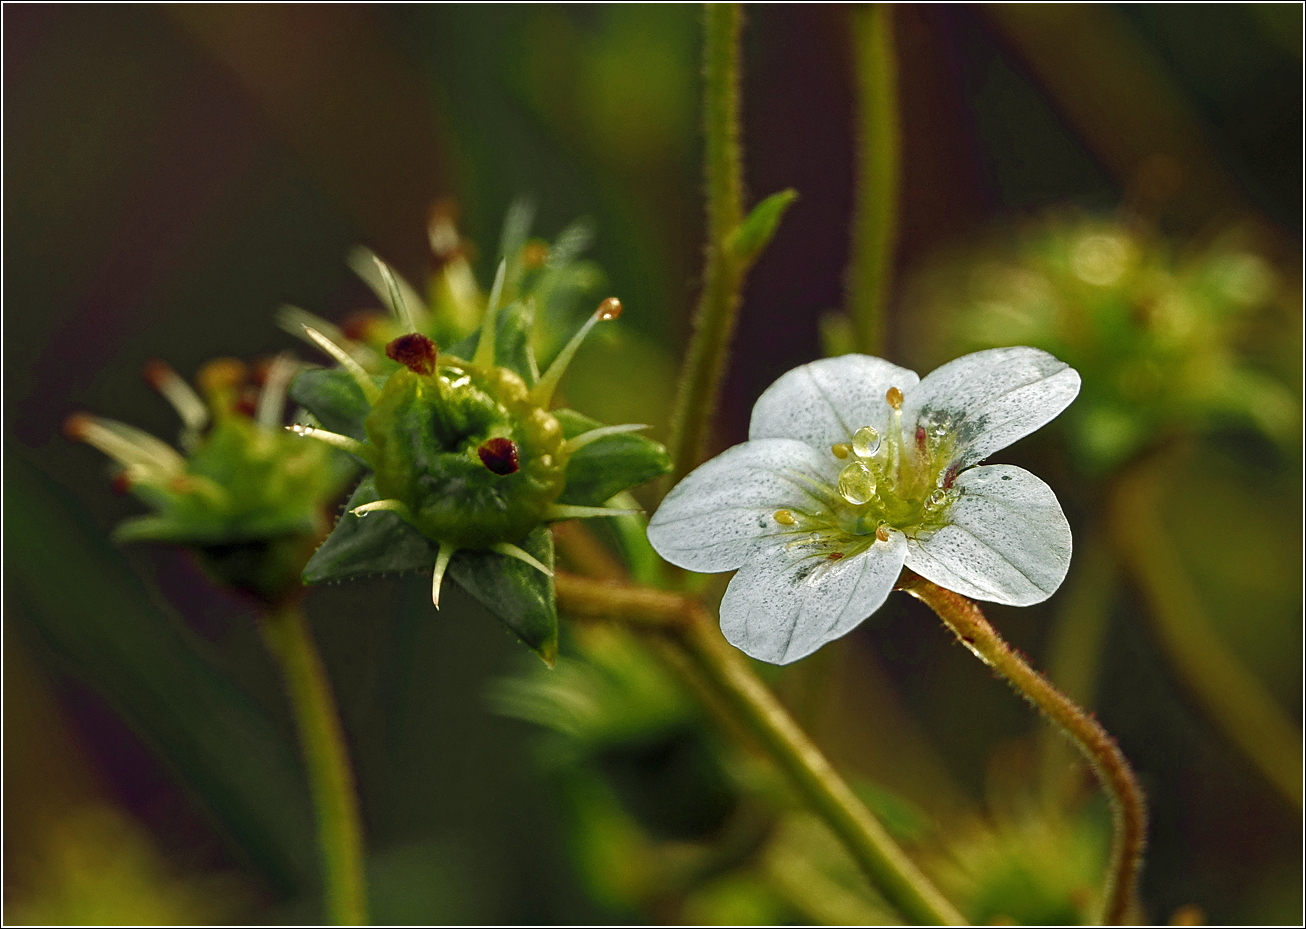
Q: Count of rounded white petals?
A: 5